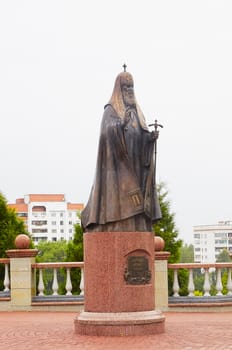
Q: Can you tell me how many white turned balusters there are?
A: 10